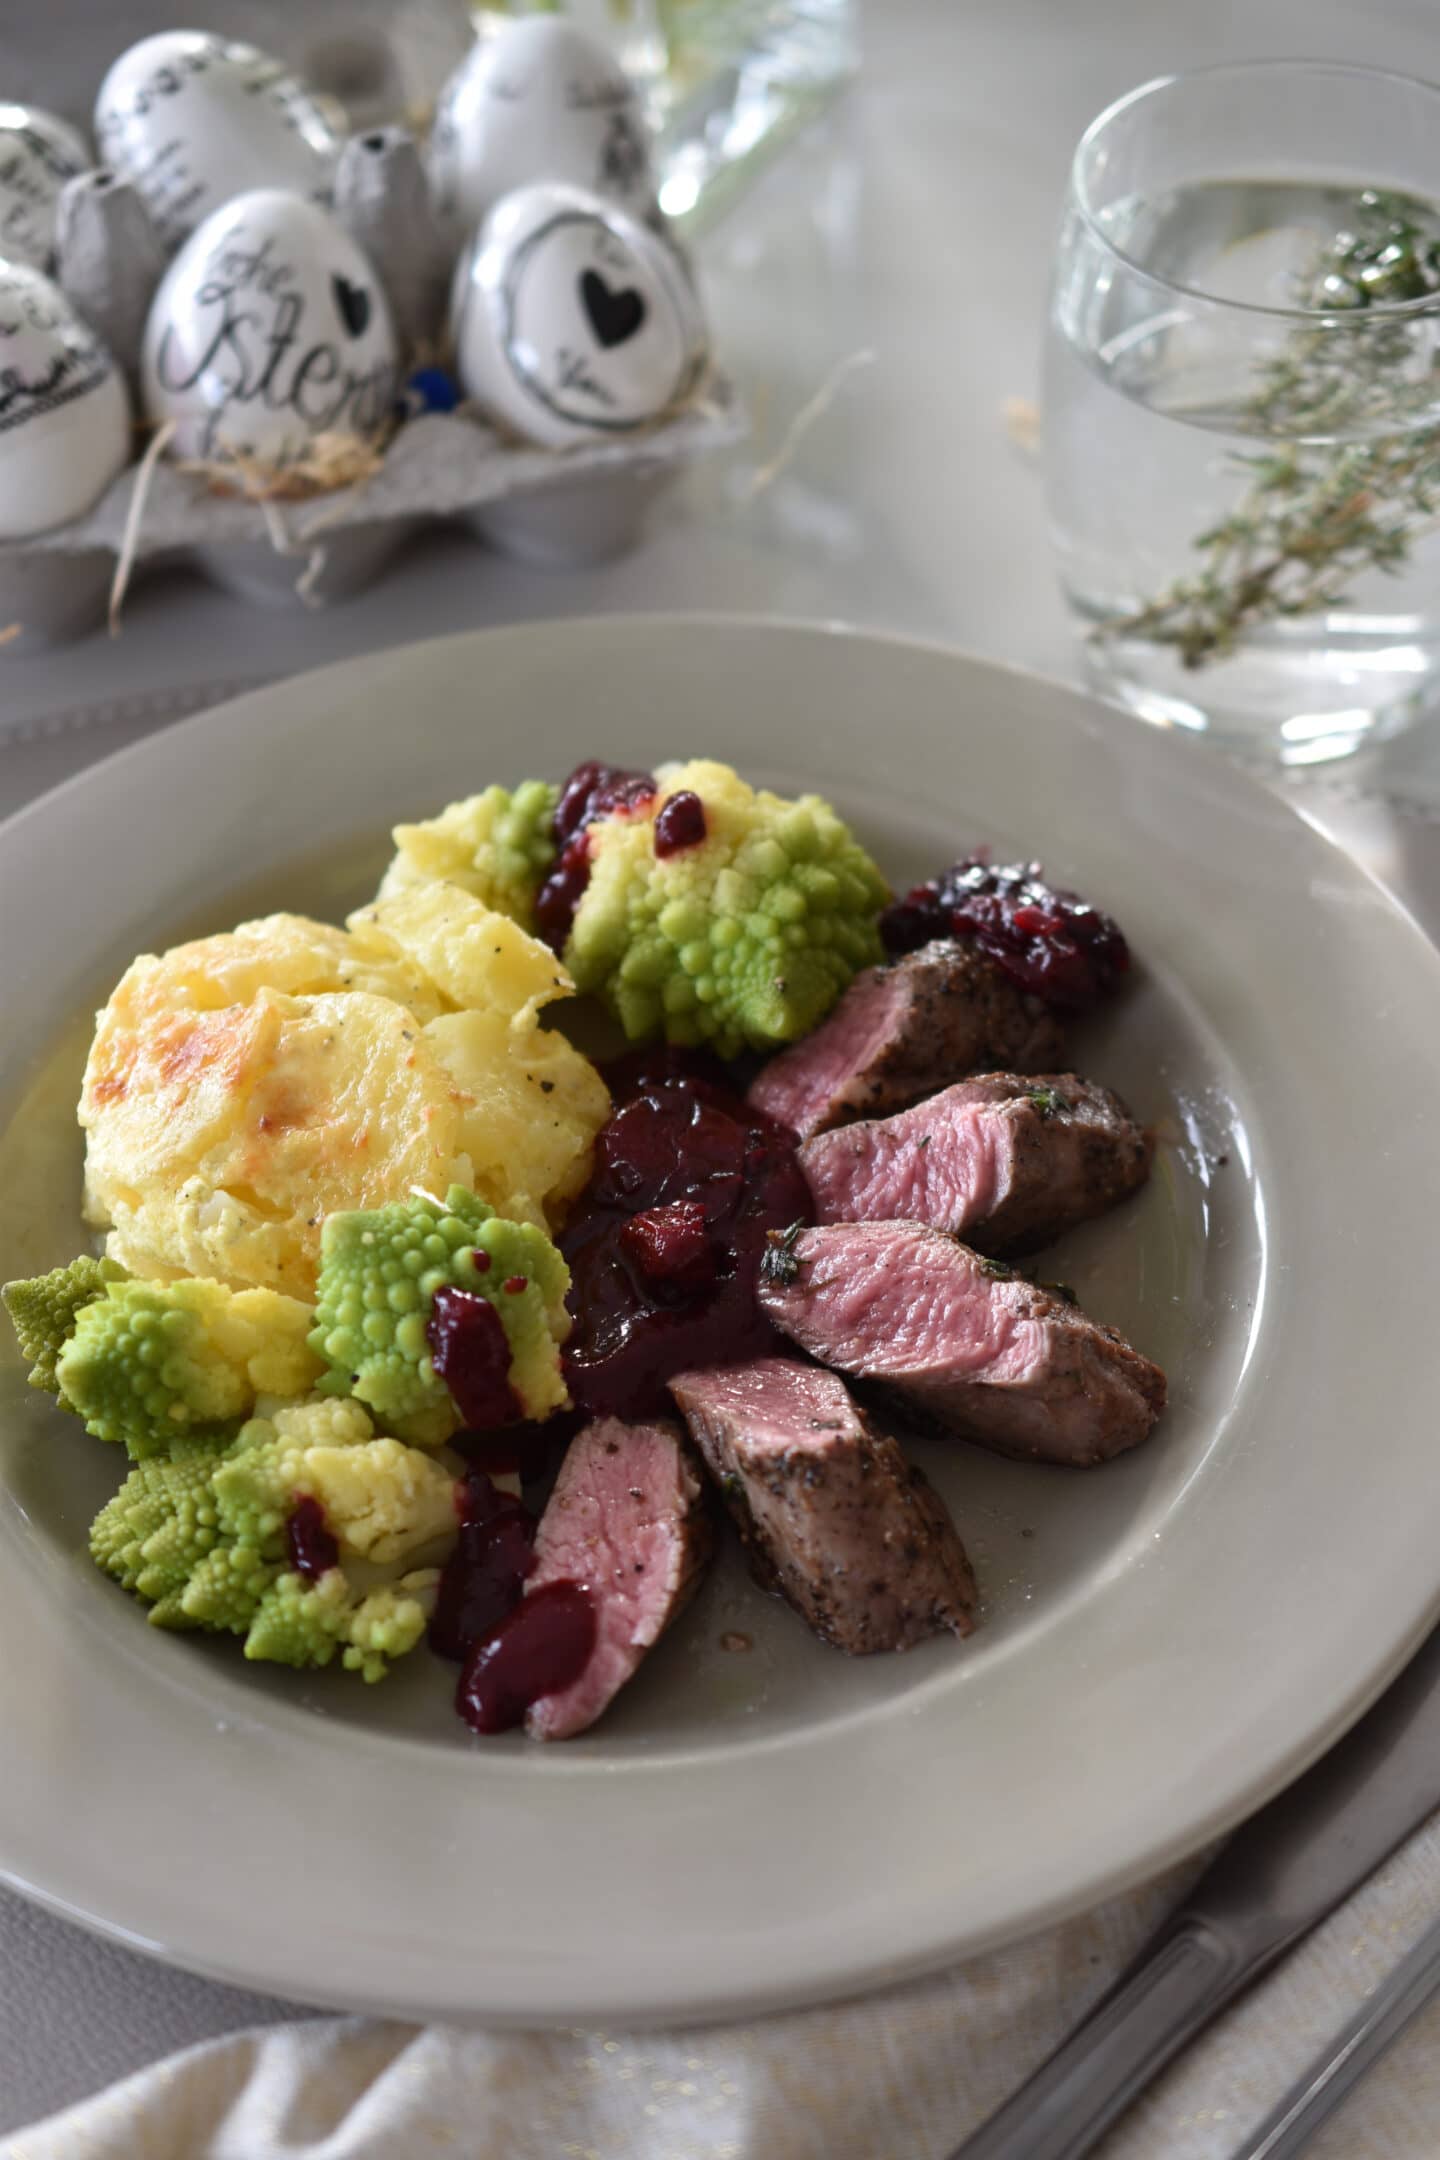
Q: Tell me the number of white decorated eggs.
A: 6